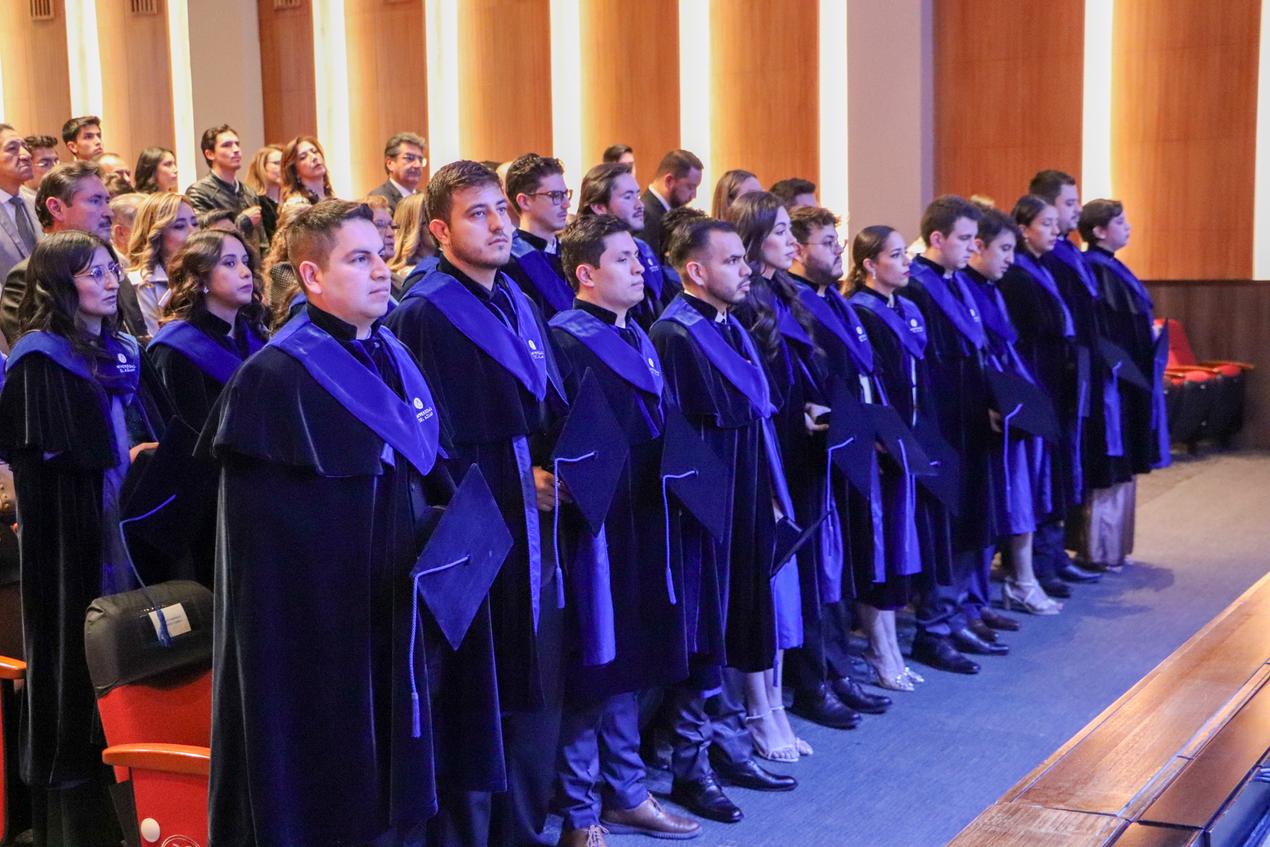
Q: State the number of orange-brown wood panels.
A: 9